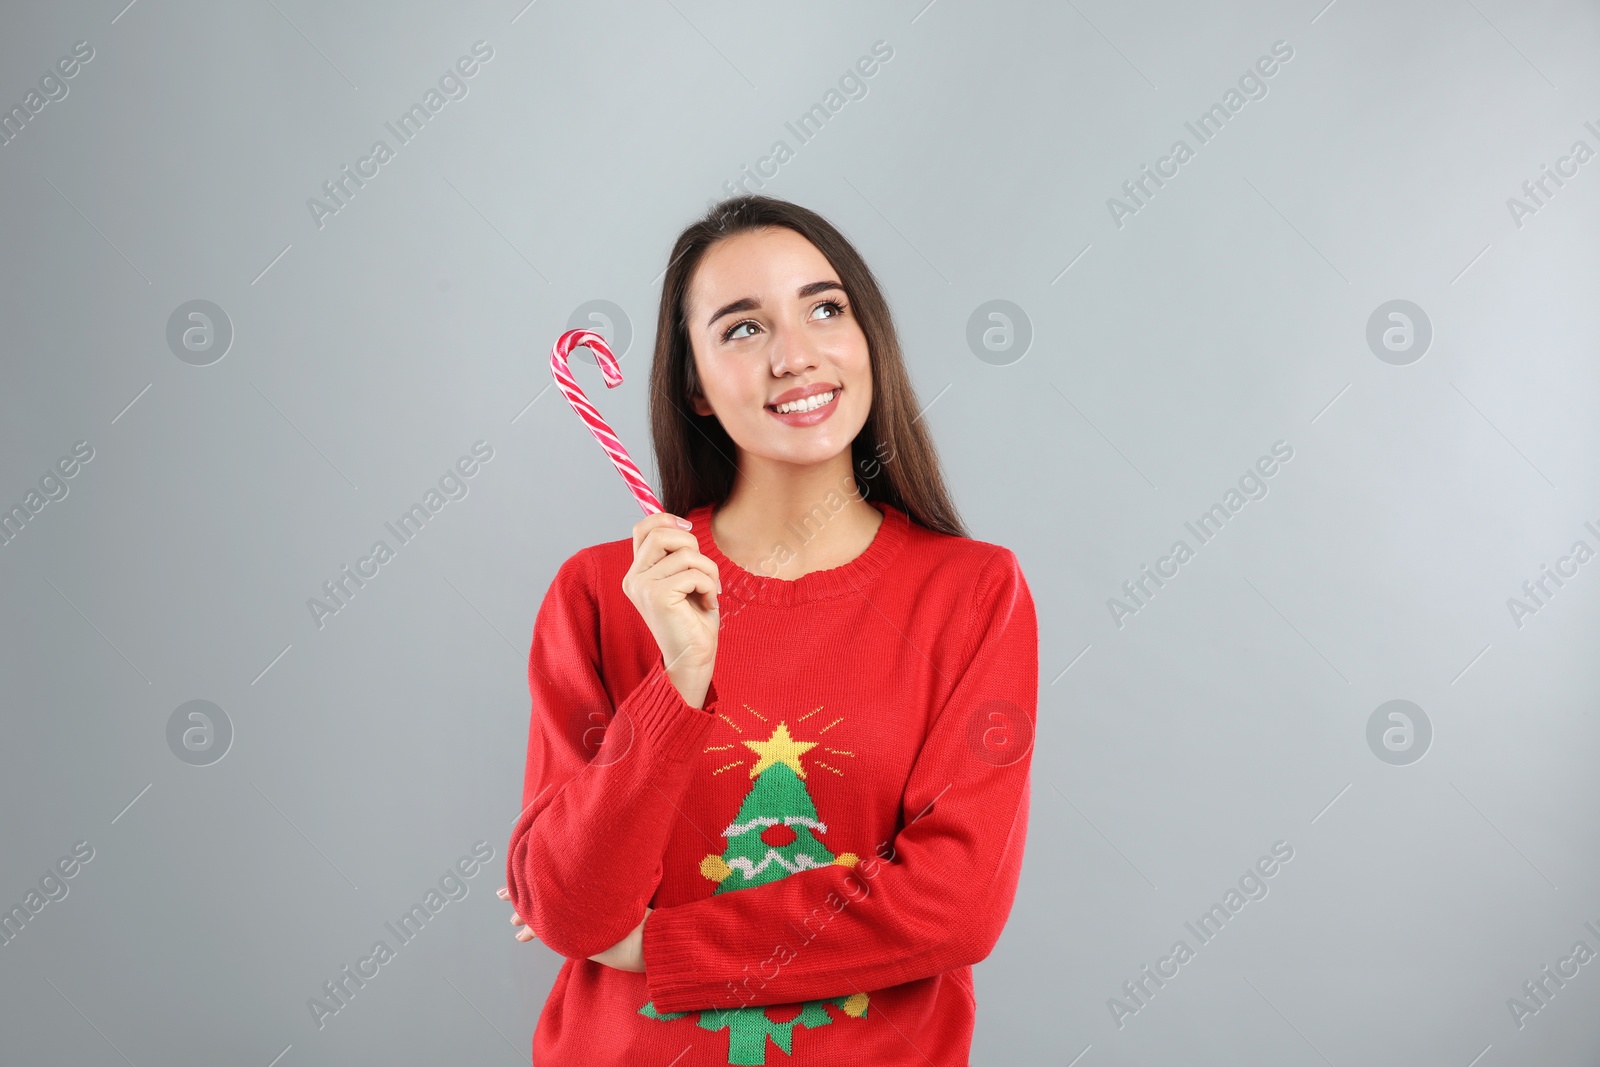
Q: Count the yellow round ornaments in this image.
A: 3